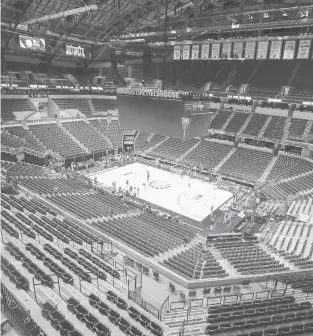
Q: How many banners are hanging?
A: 12